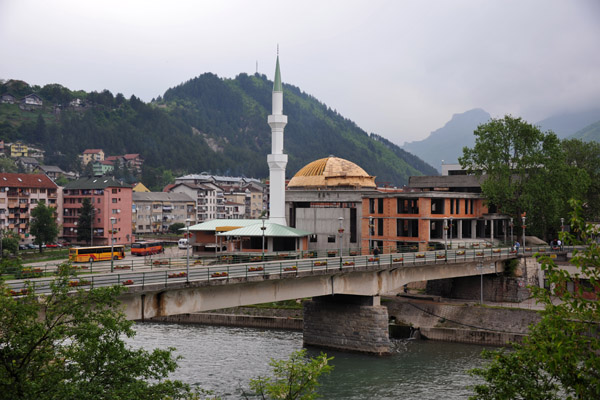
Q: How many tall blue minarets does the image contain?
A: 0